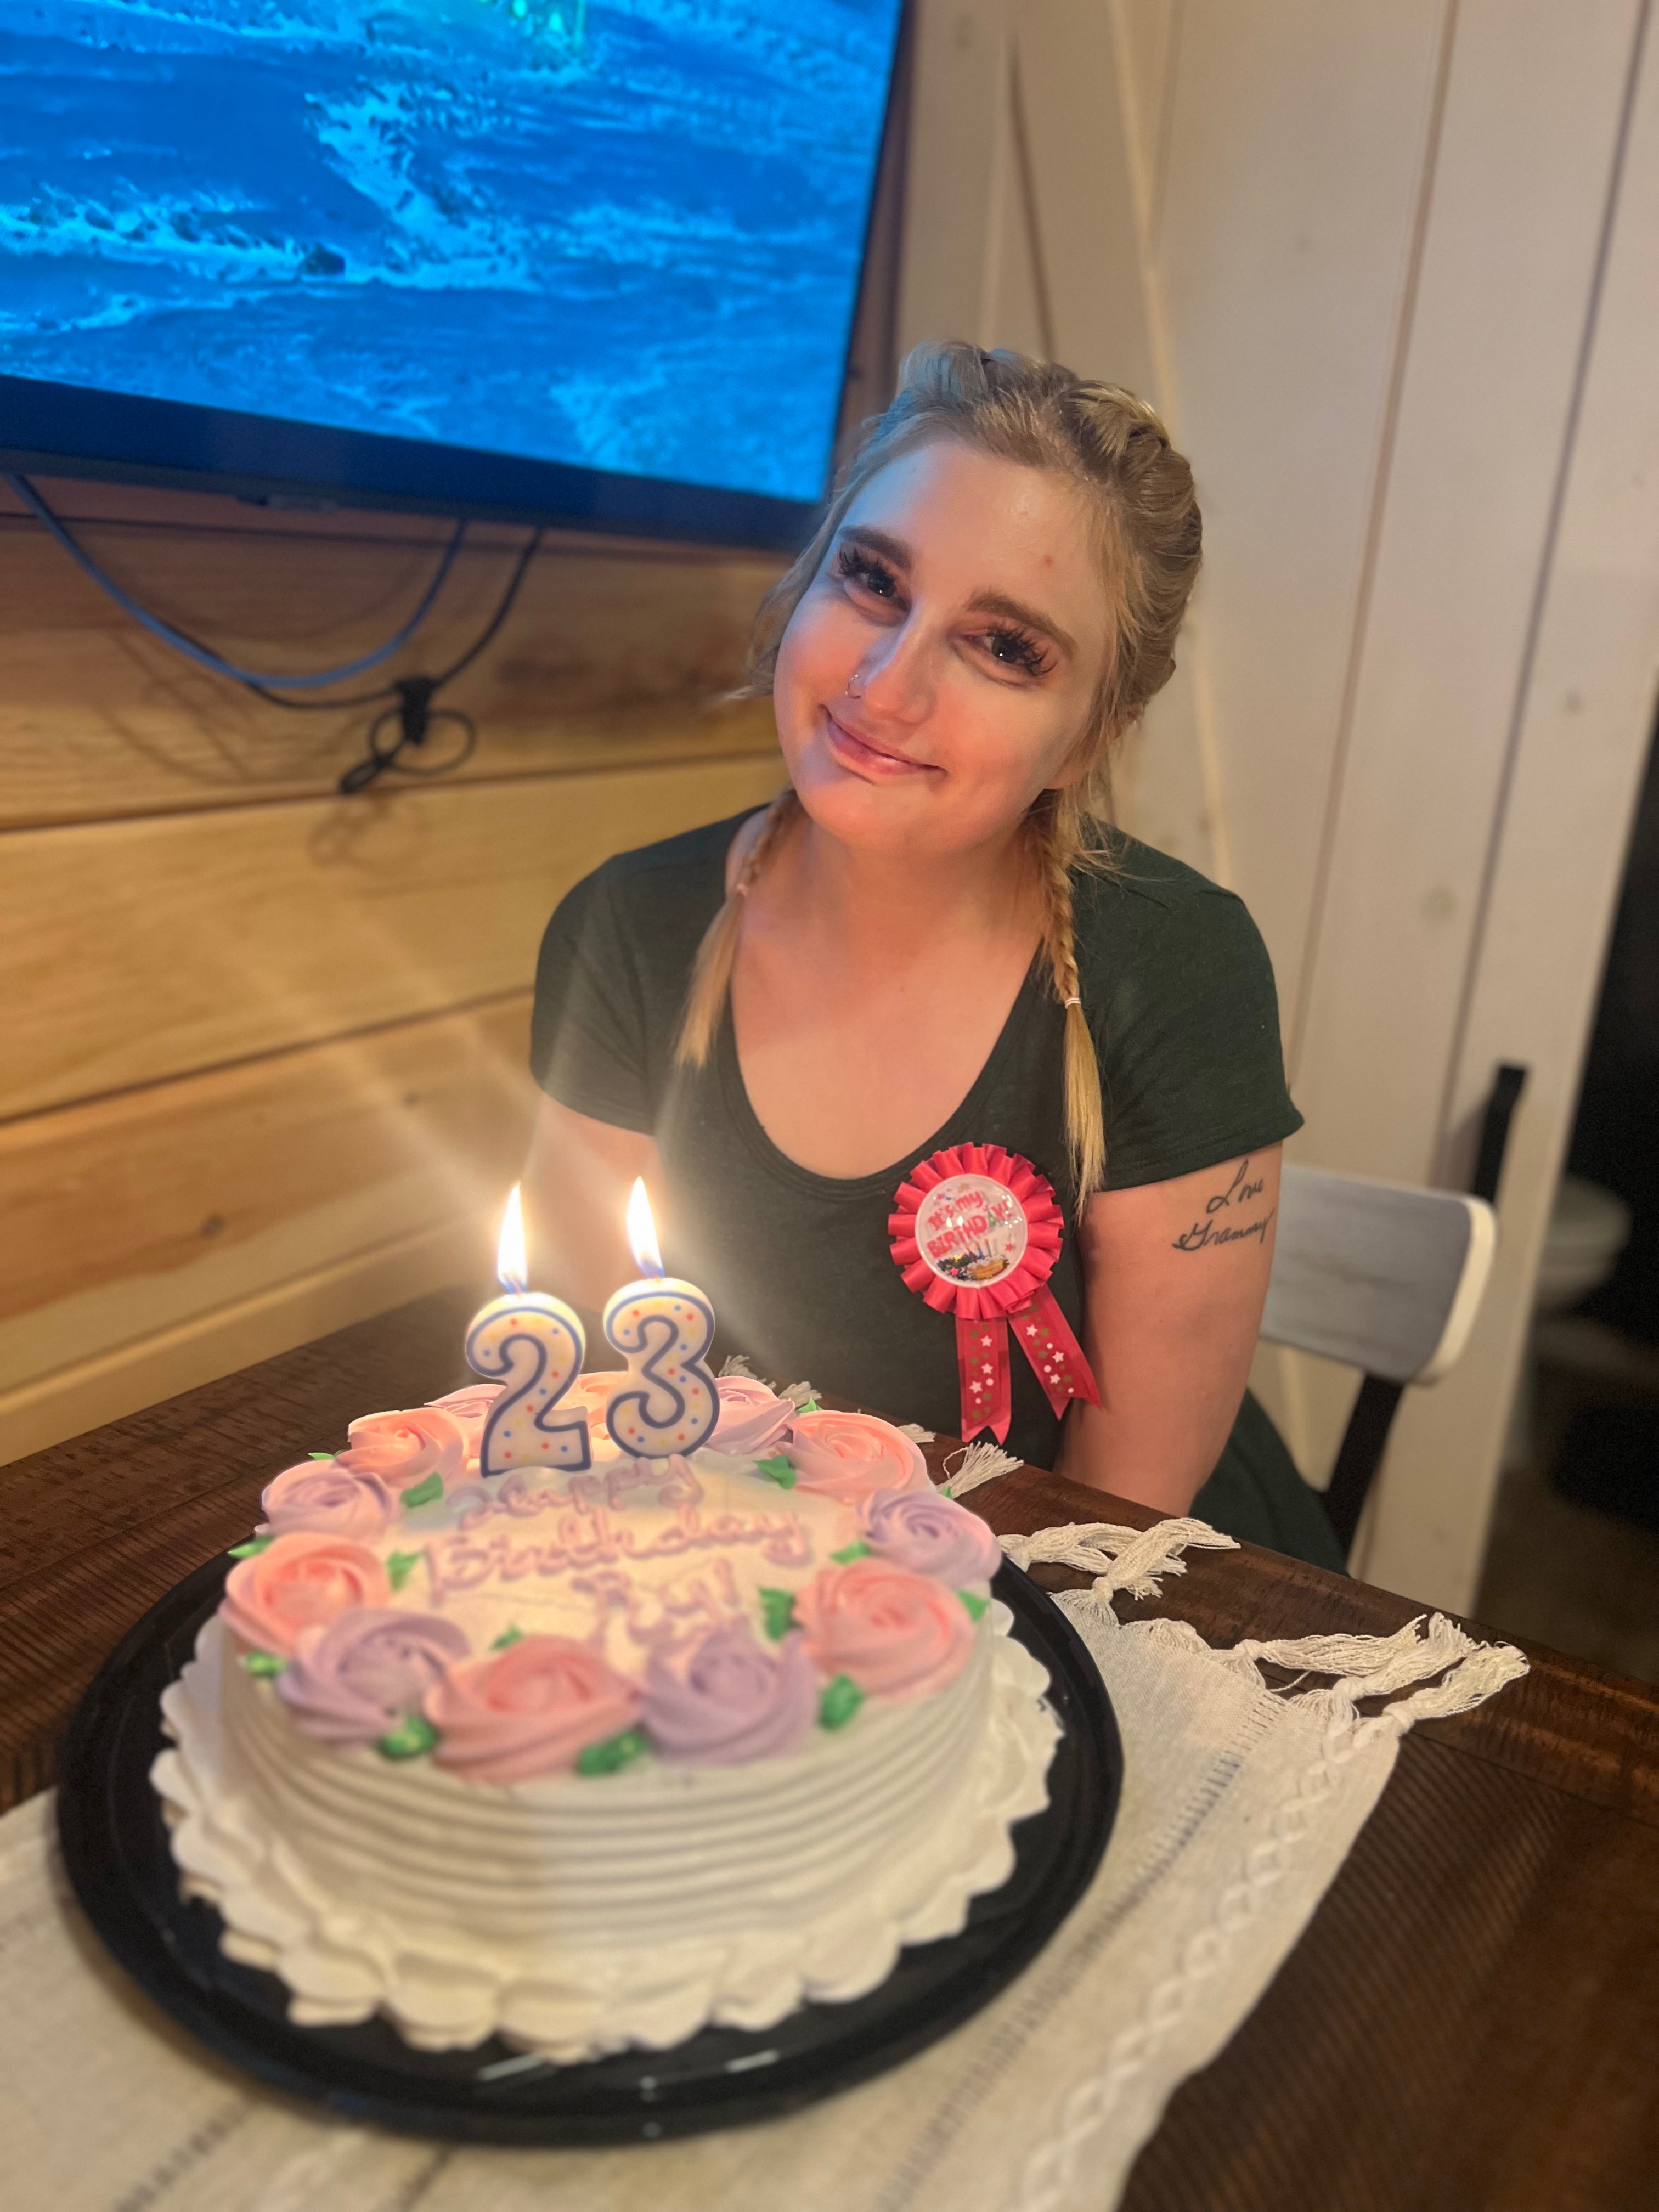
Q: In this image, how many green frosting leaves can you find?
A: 15